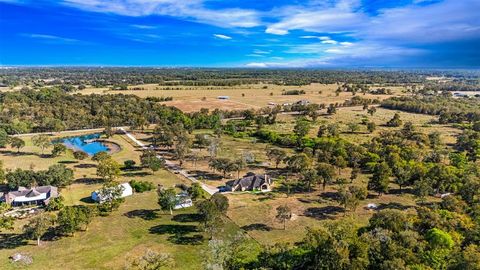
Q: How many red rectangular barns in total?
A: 0